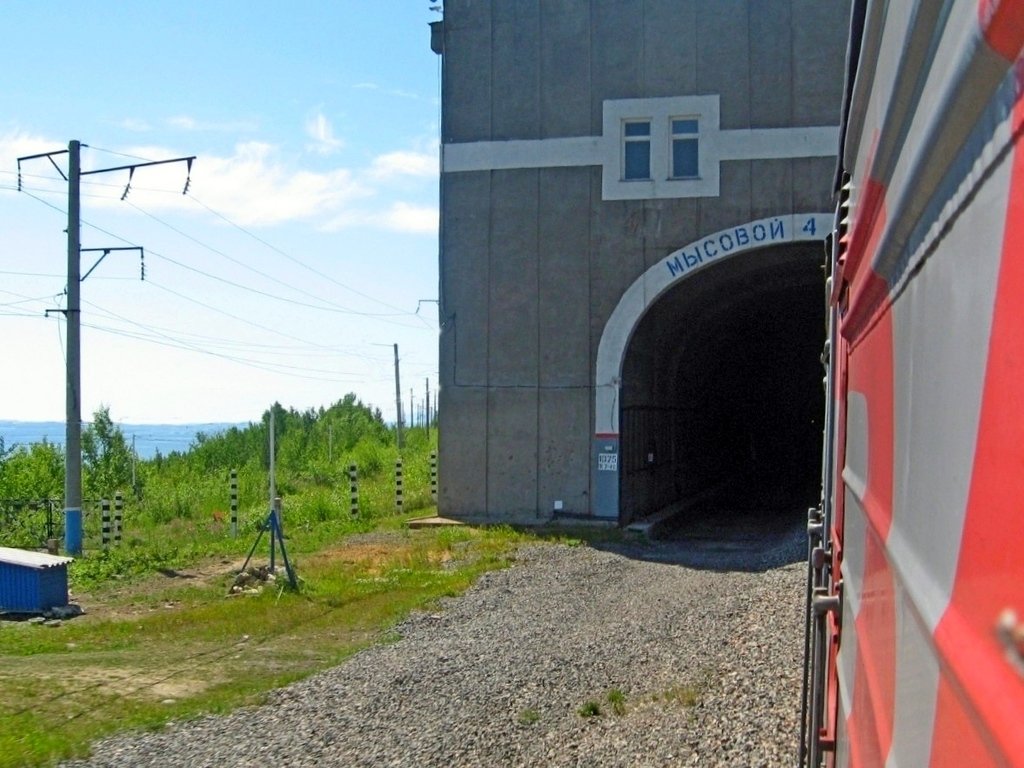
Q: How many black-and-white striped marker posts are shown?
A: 6